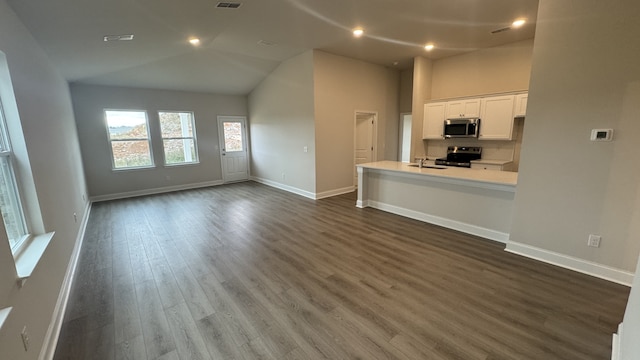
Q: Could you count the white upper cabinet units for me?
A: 4